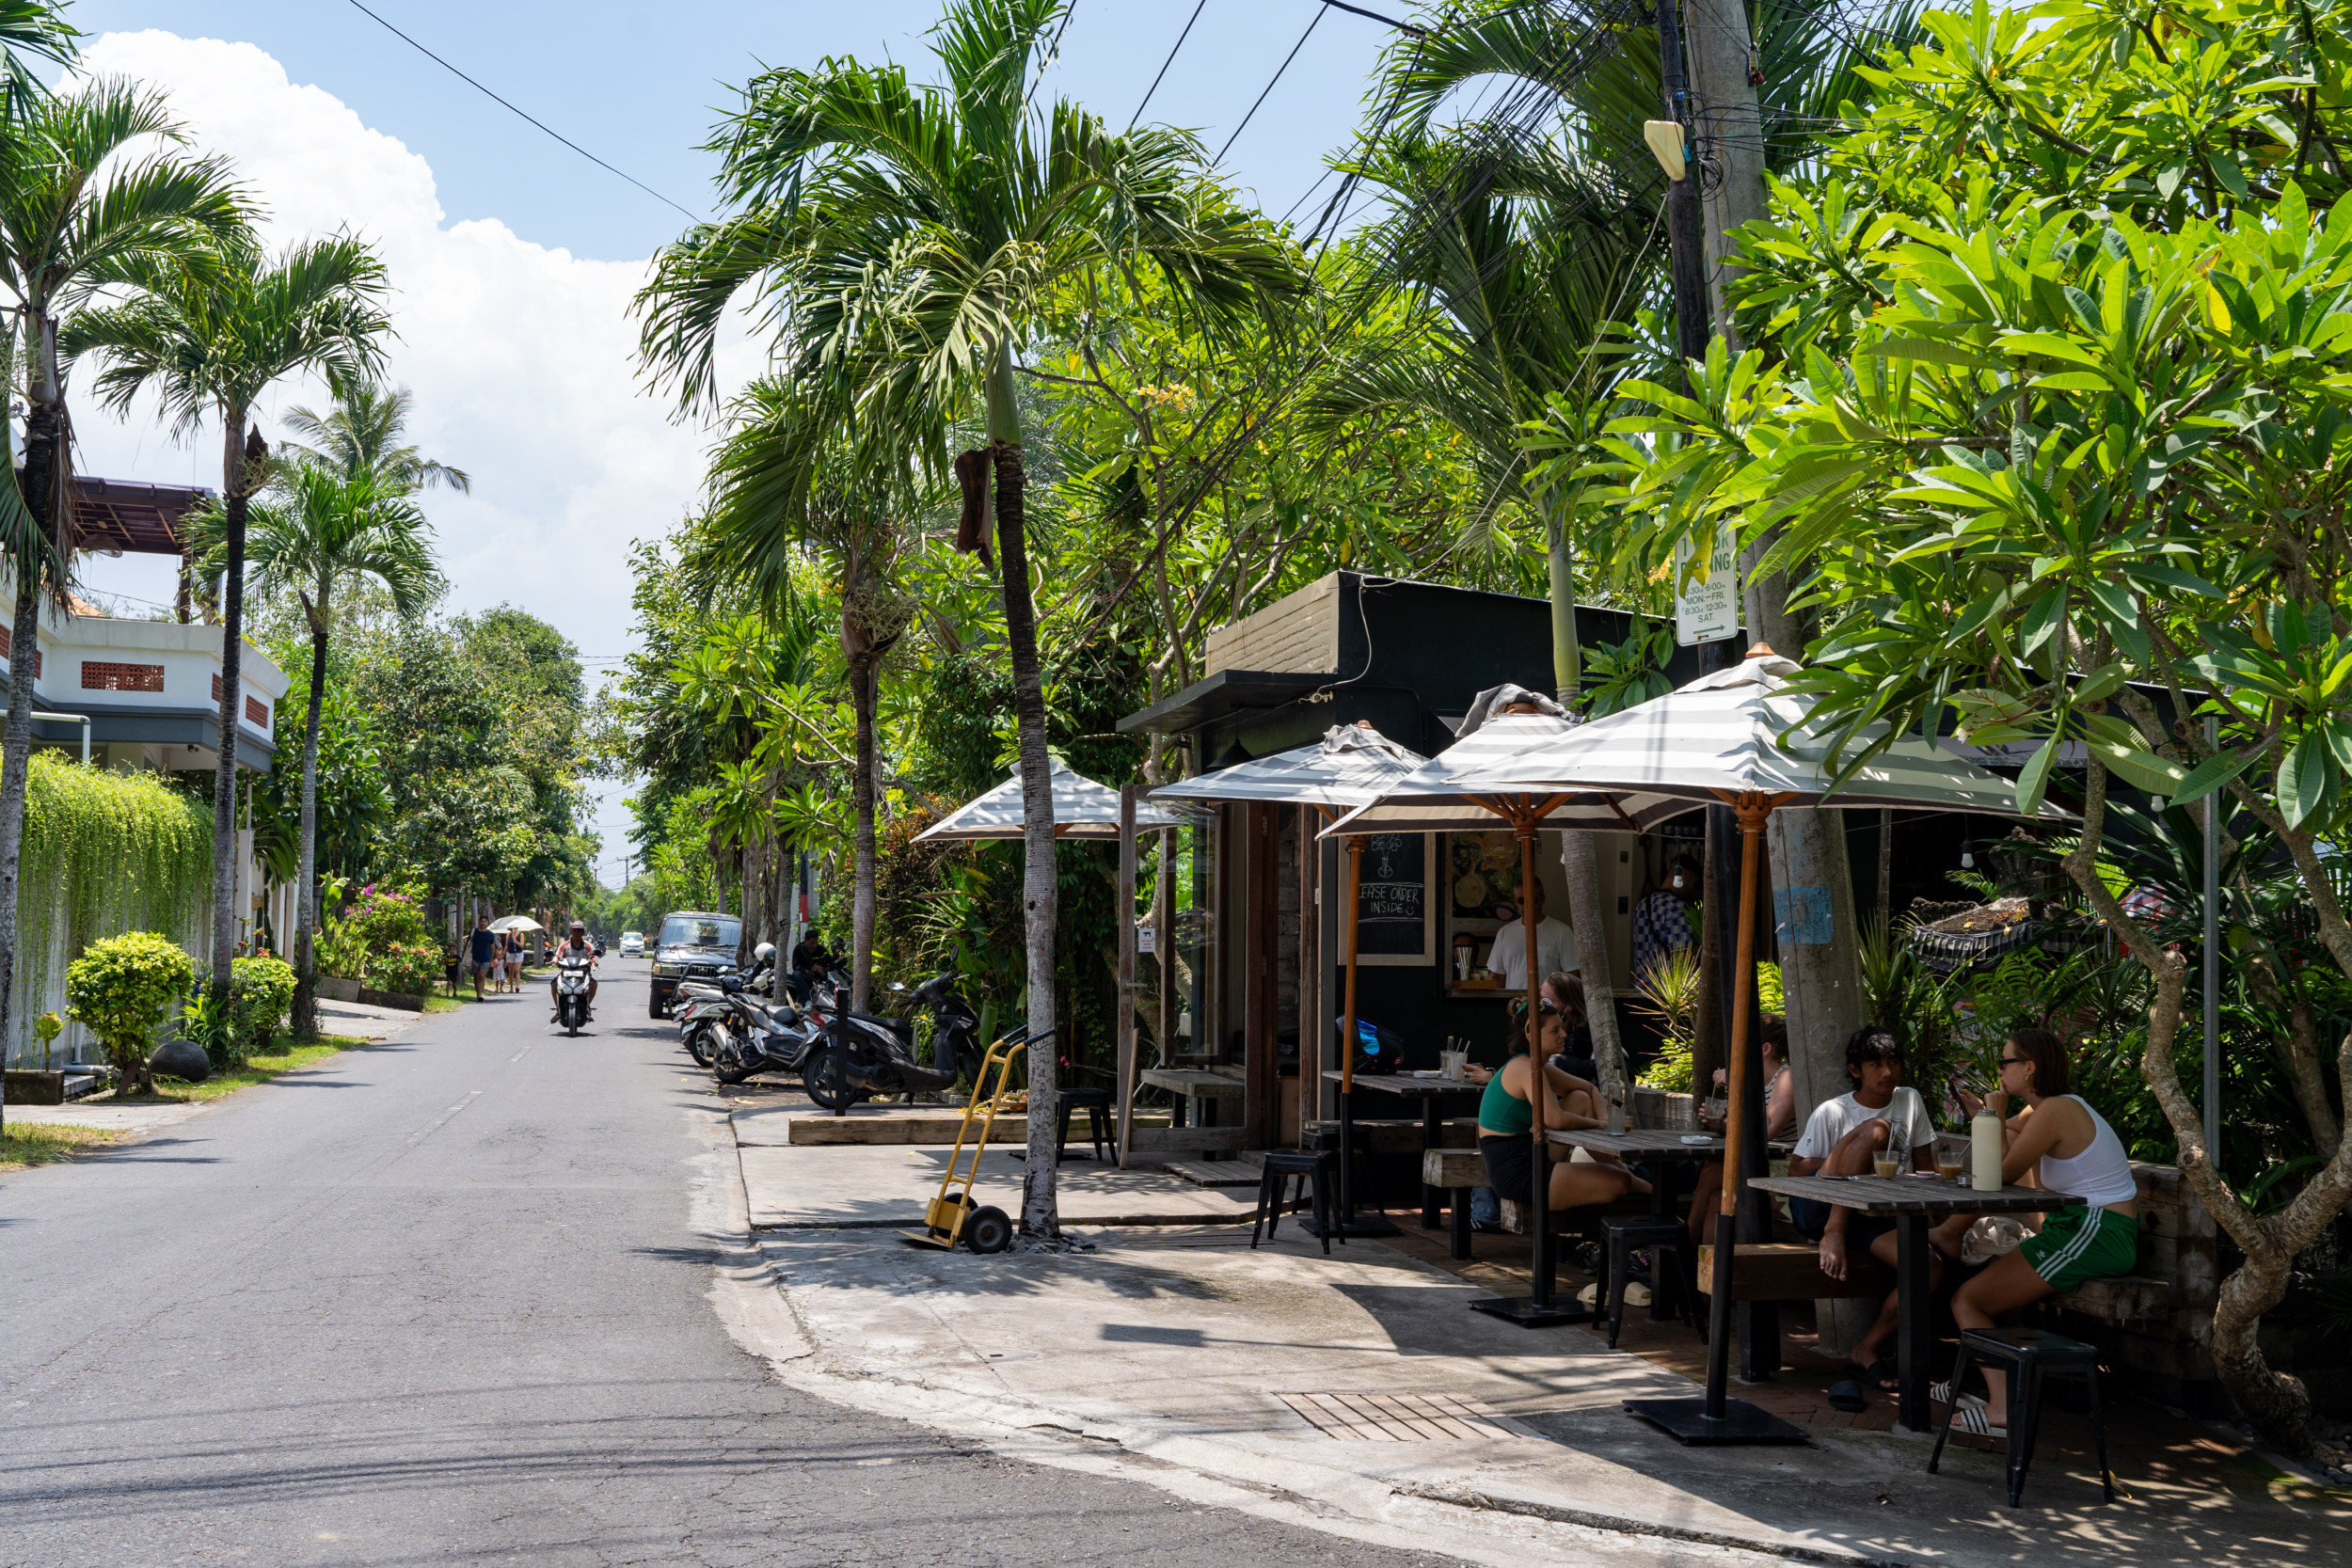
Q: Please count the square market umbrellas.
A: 4